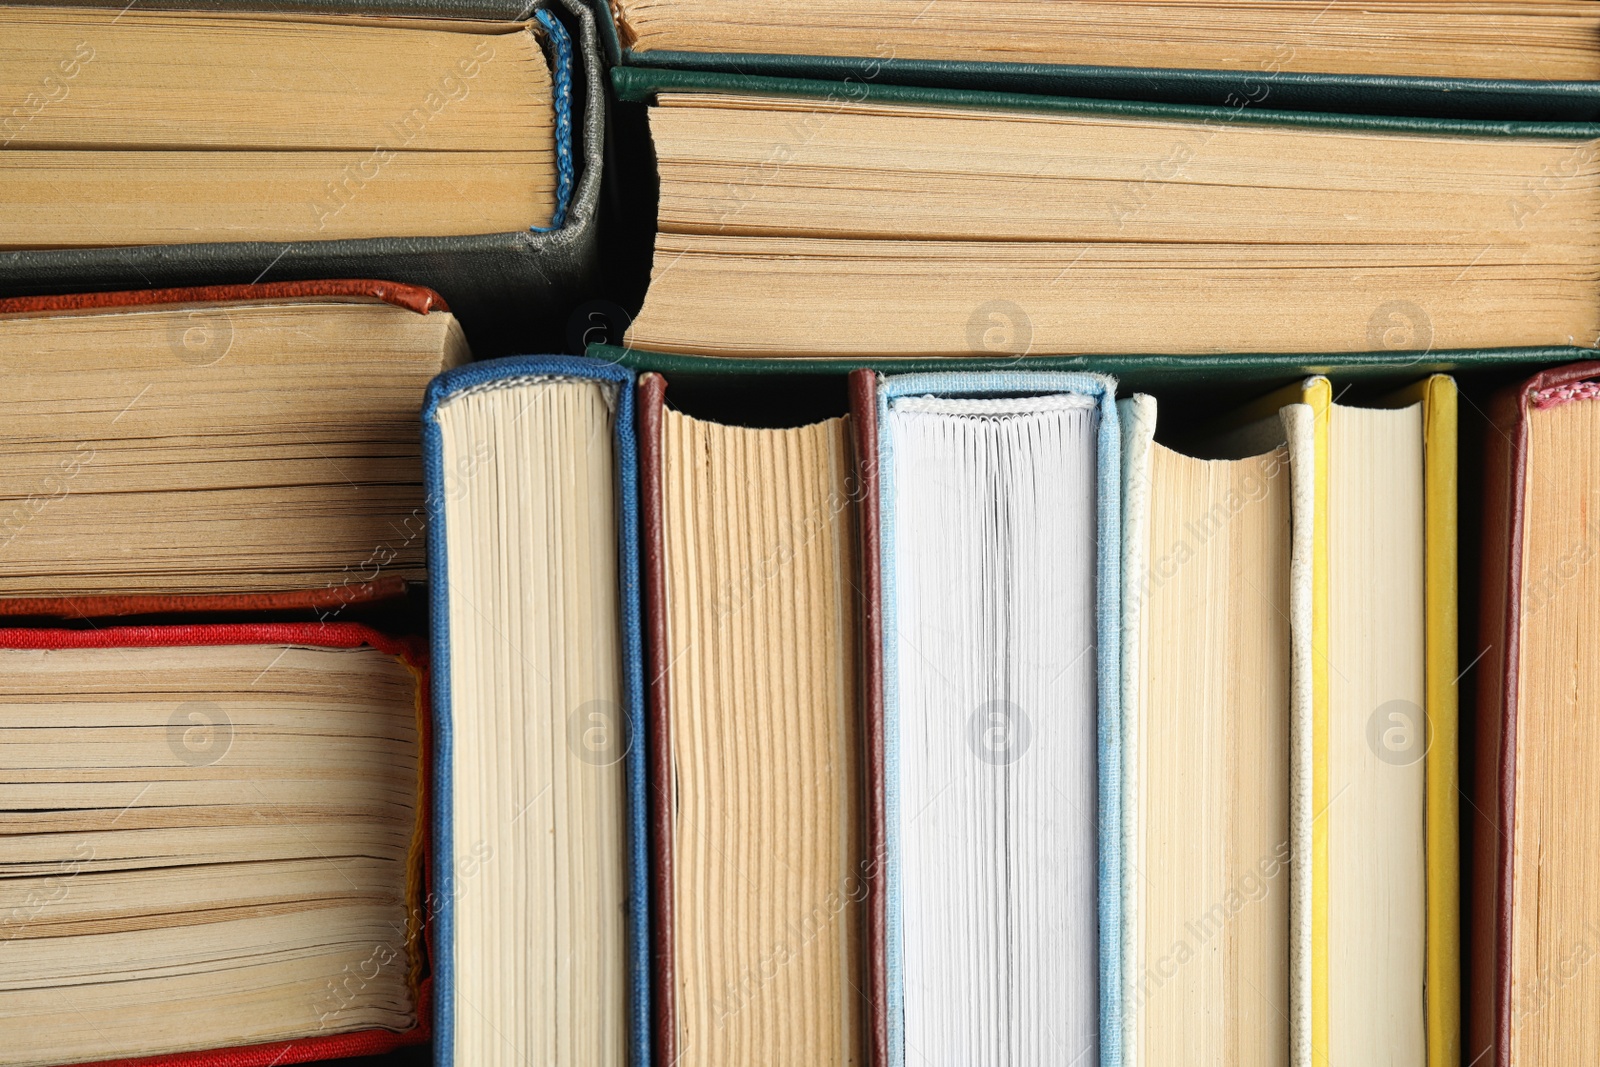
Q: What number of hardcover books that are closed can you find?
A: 11